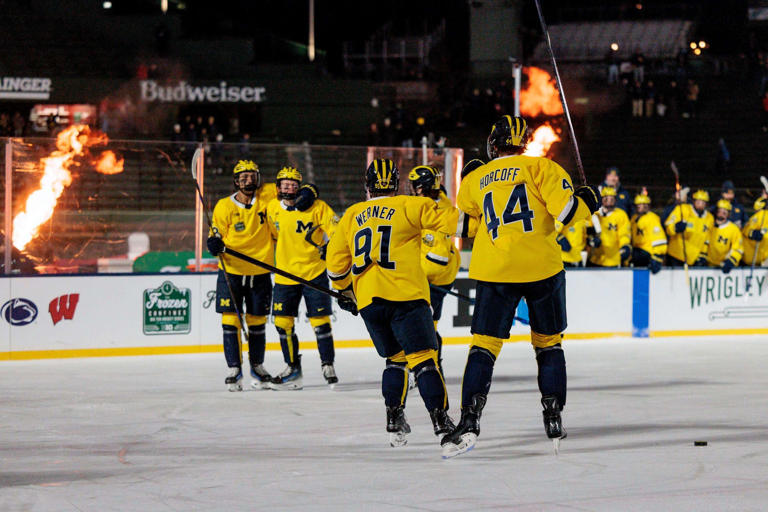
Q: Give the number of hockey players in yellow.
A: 11